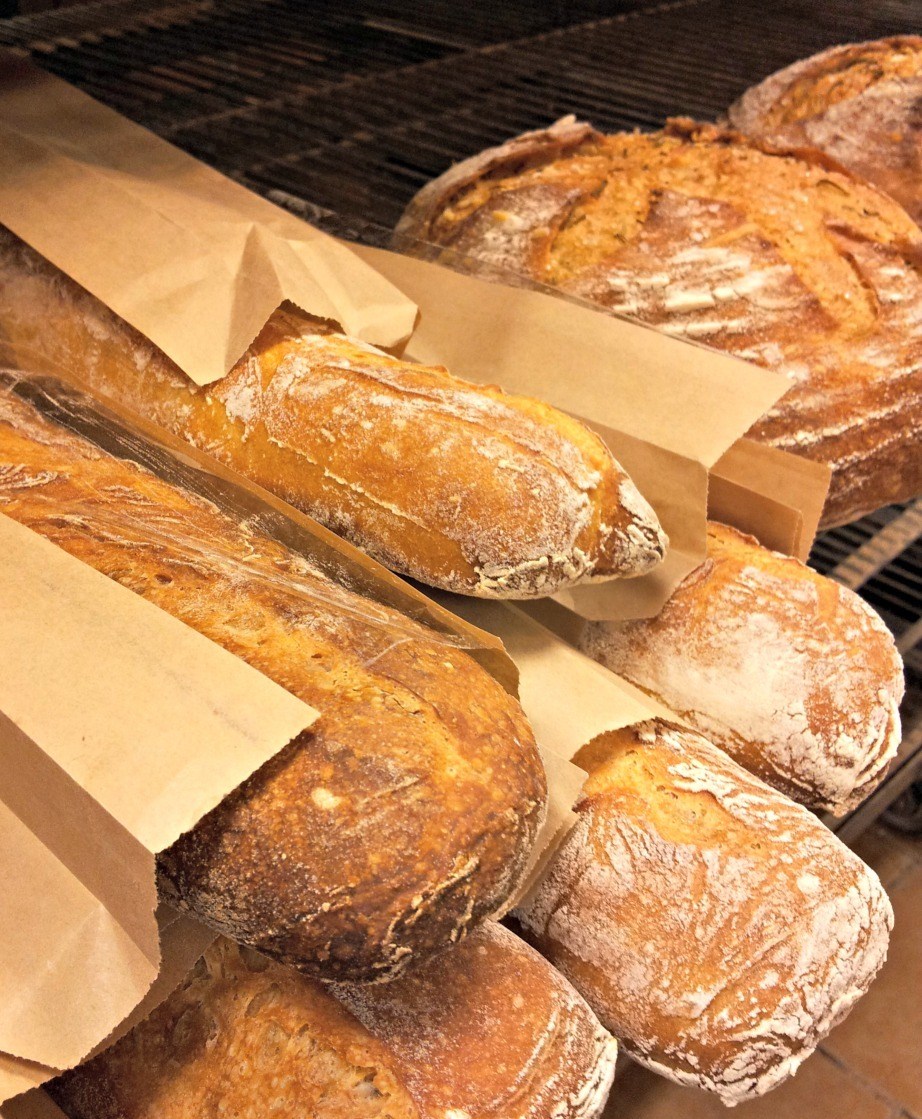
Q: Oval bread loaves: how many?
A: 2